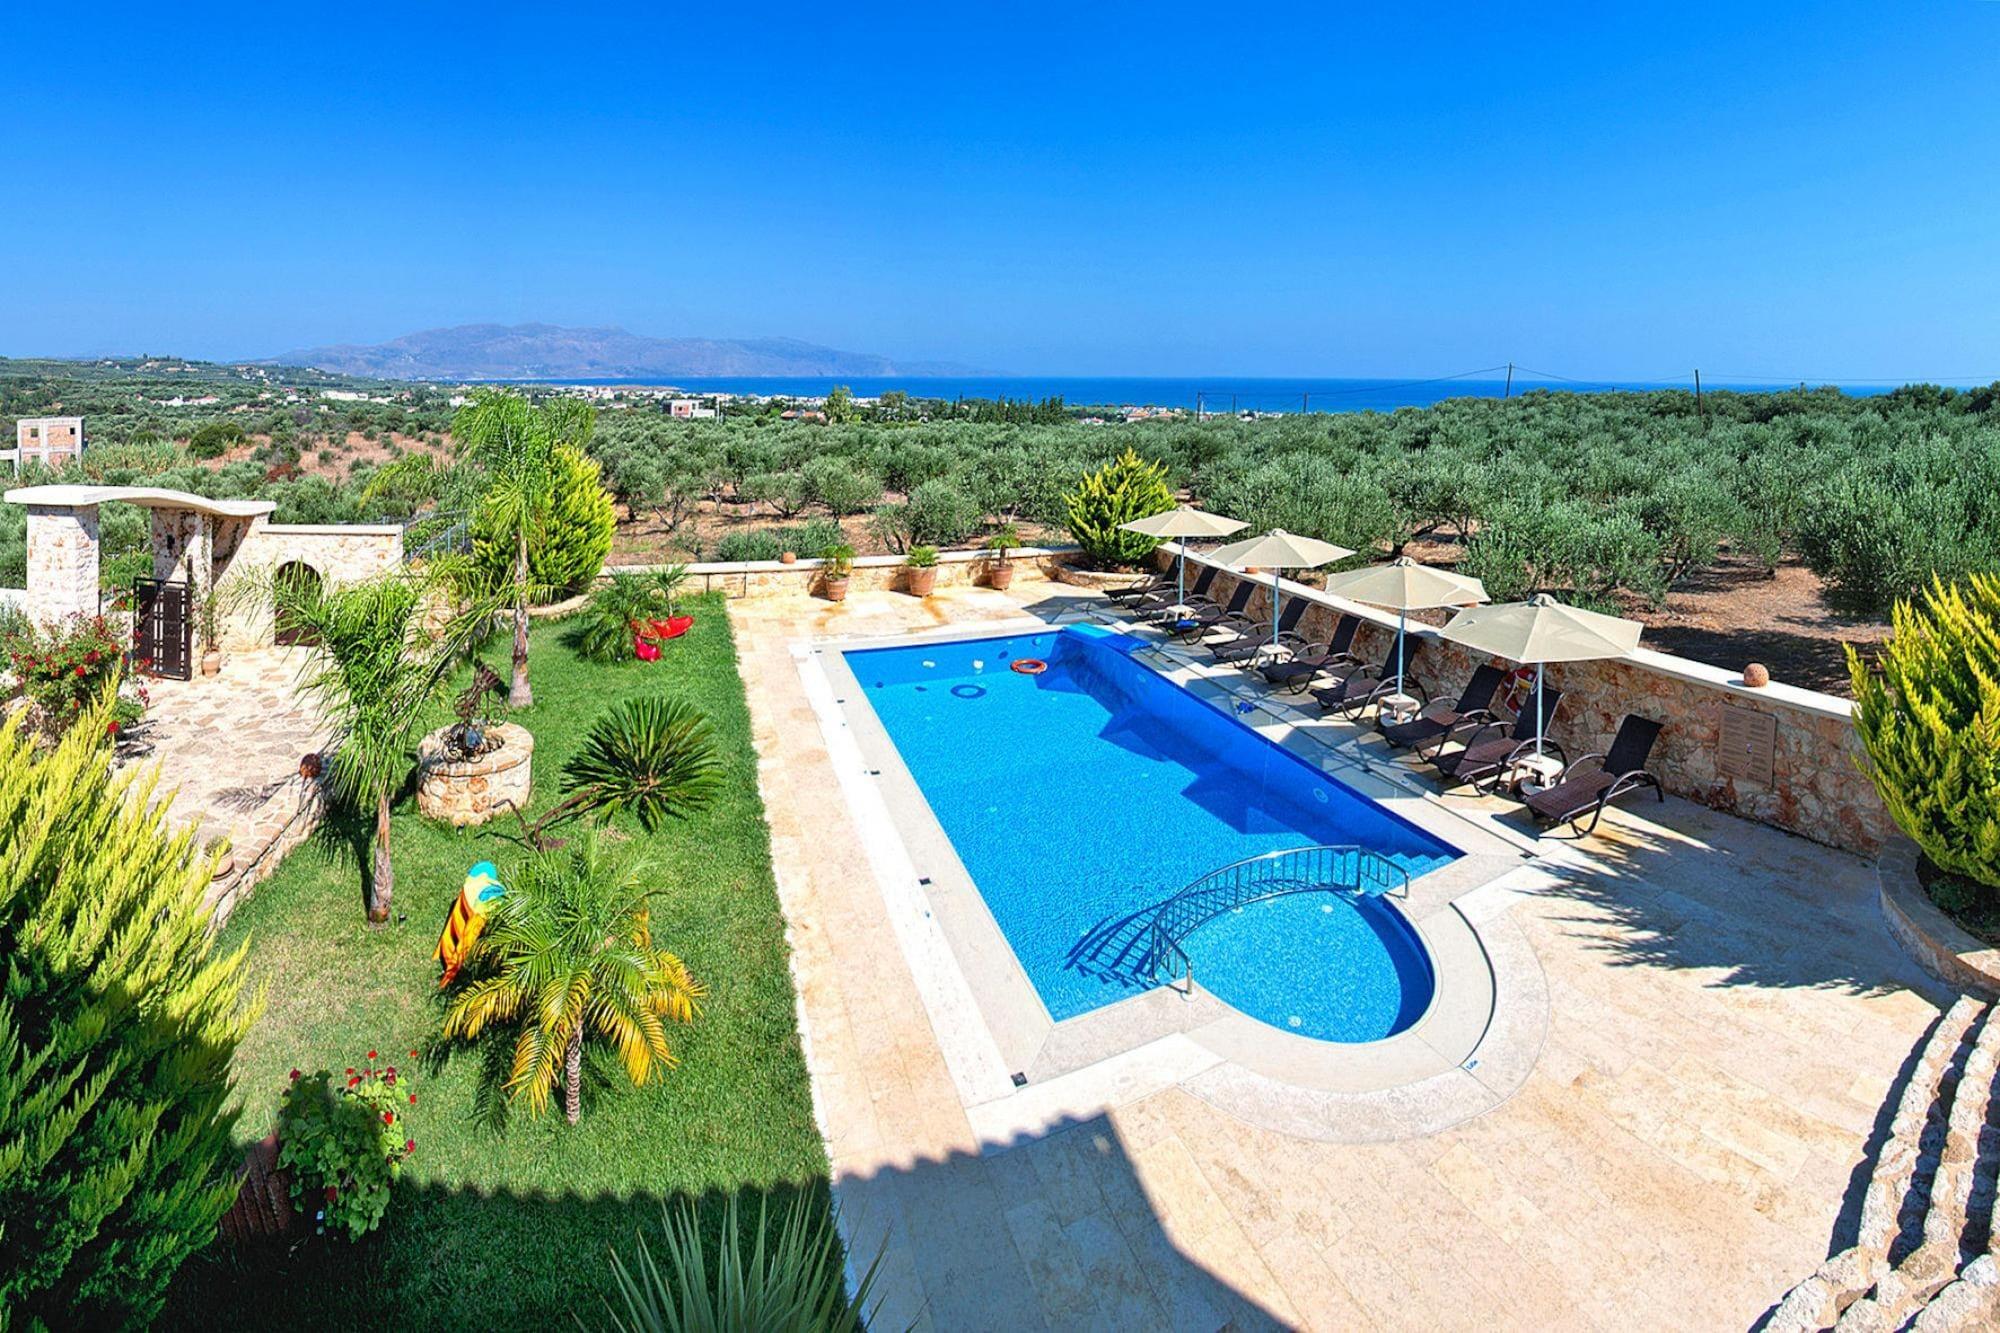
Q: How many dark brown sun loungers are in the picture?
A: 9